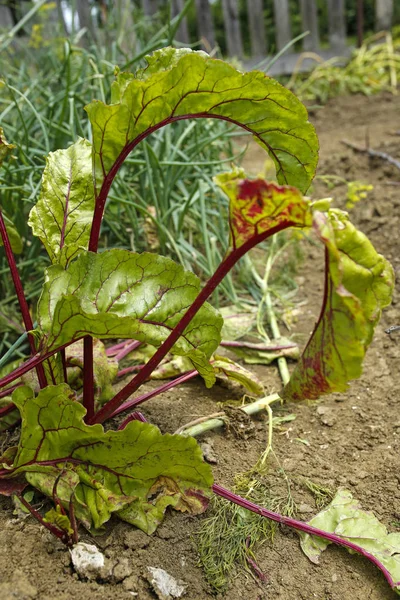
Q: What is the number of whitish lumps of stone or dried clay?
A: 2